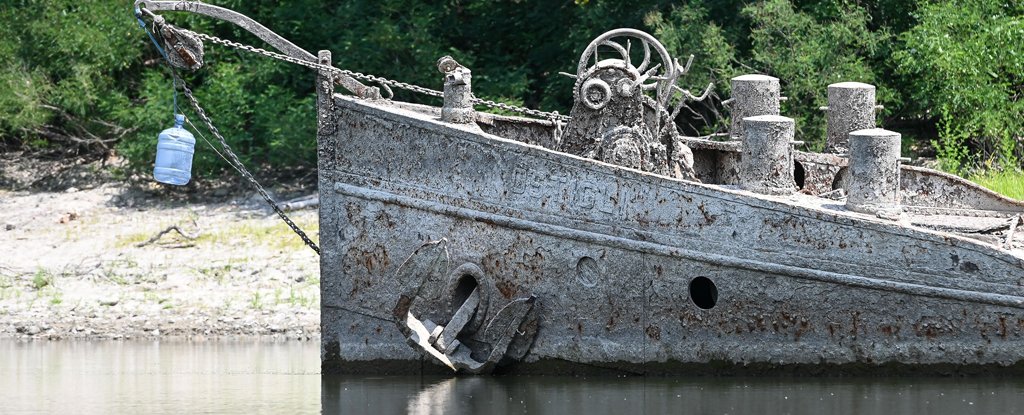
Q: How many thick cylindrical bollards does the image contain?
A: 4